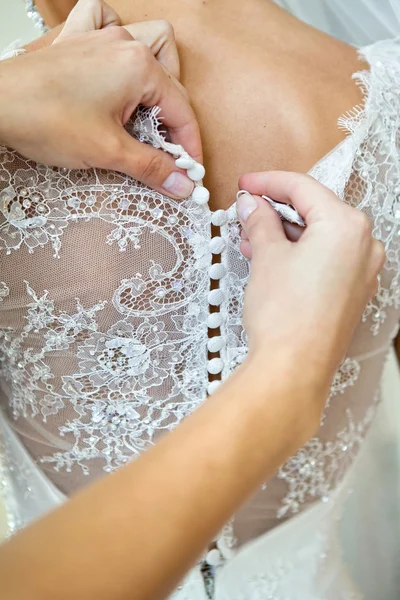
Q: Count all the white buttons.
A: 12